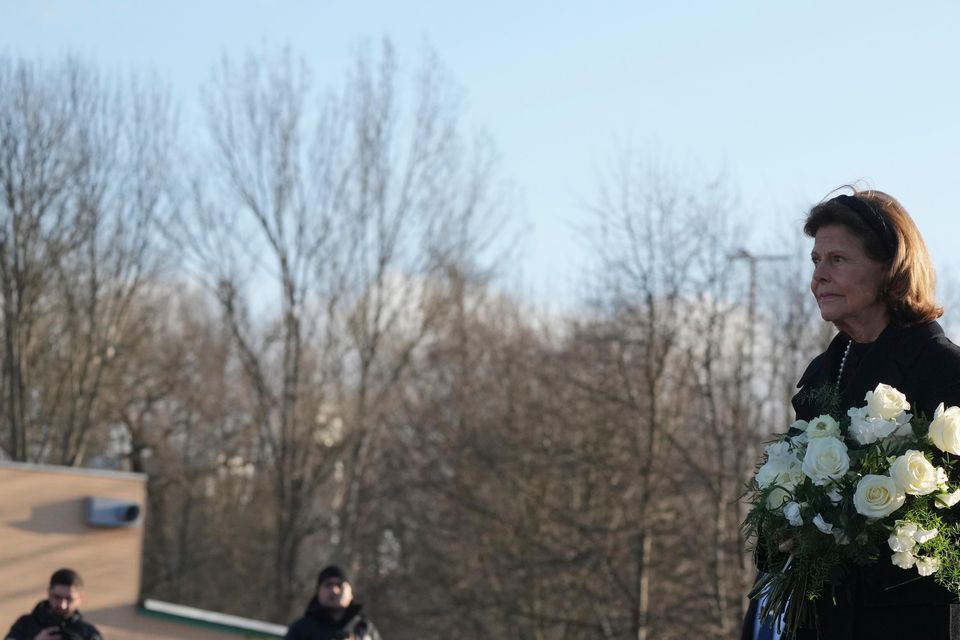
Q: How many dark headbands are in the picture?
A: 1